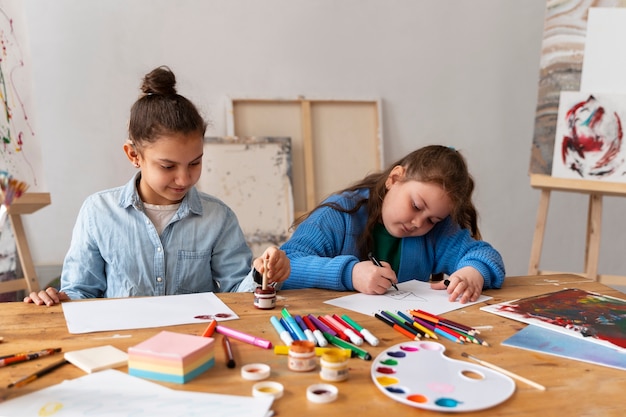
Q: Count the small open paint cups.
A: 3